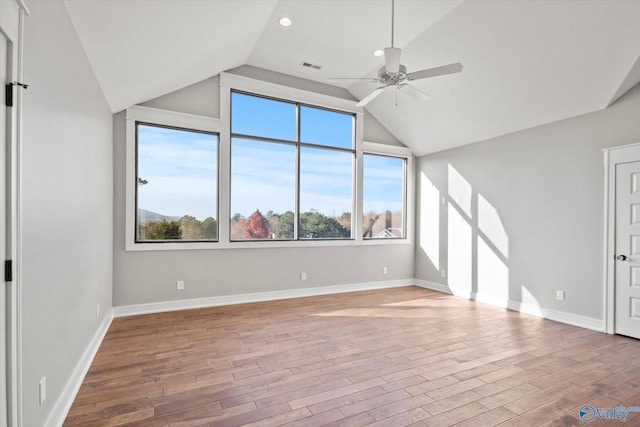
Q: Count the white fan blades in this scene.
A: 5